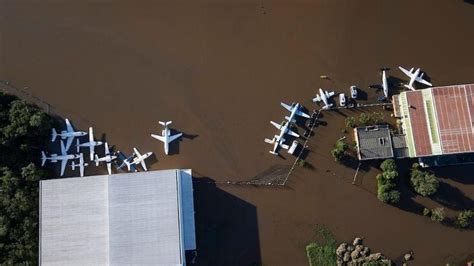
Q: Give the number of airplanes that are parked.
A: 14